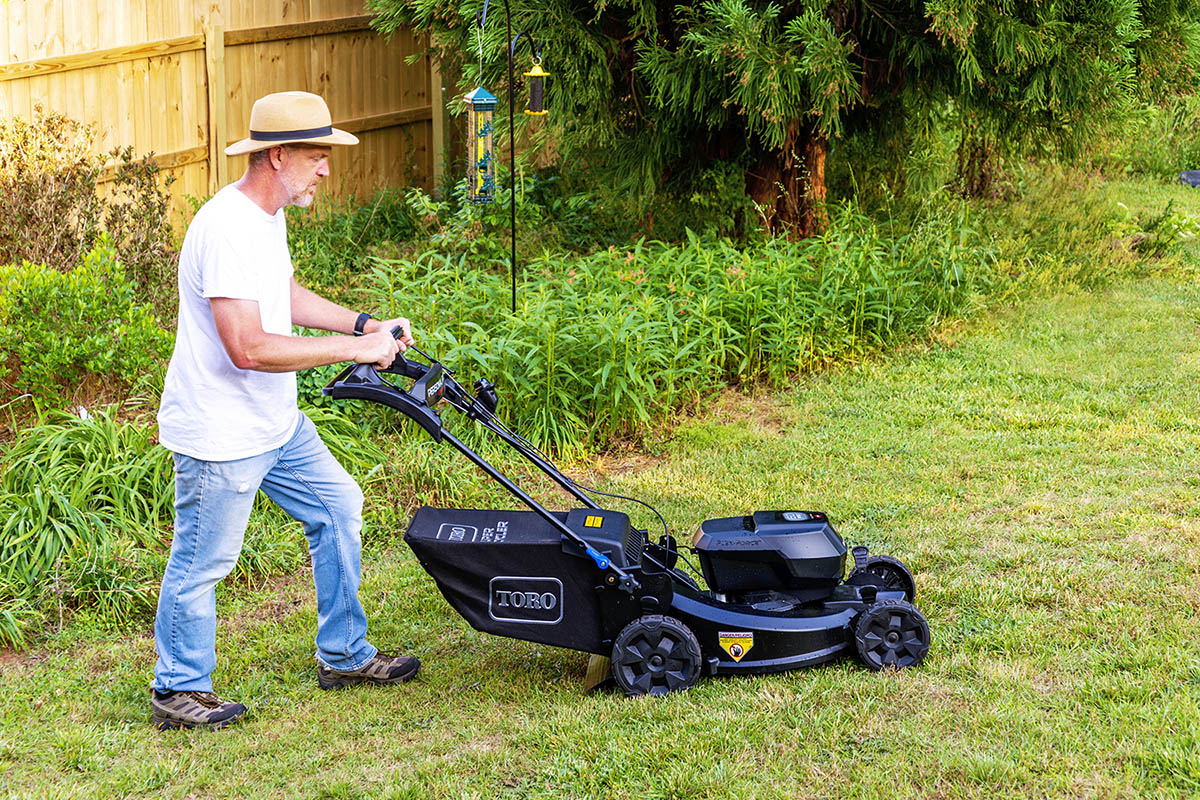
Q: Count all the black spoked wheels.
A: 3